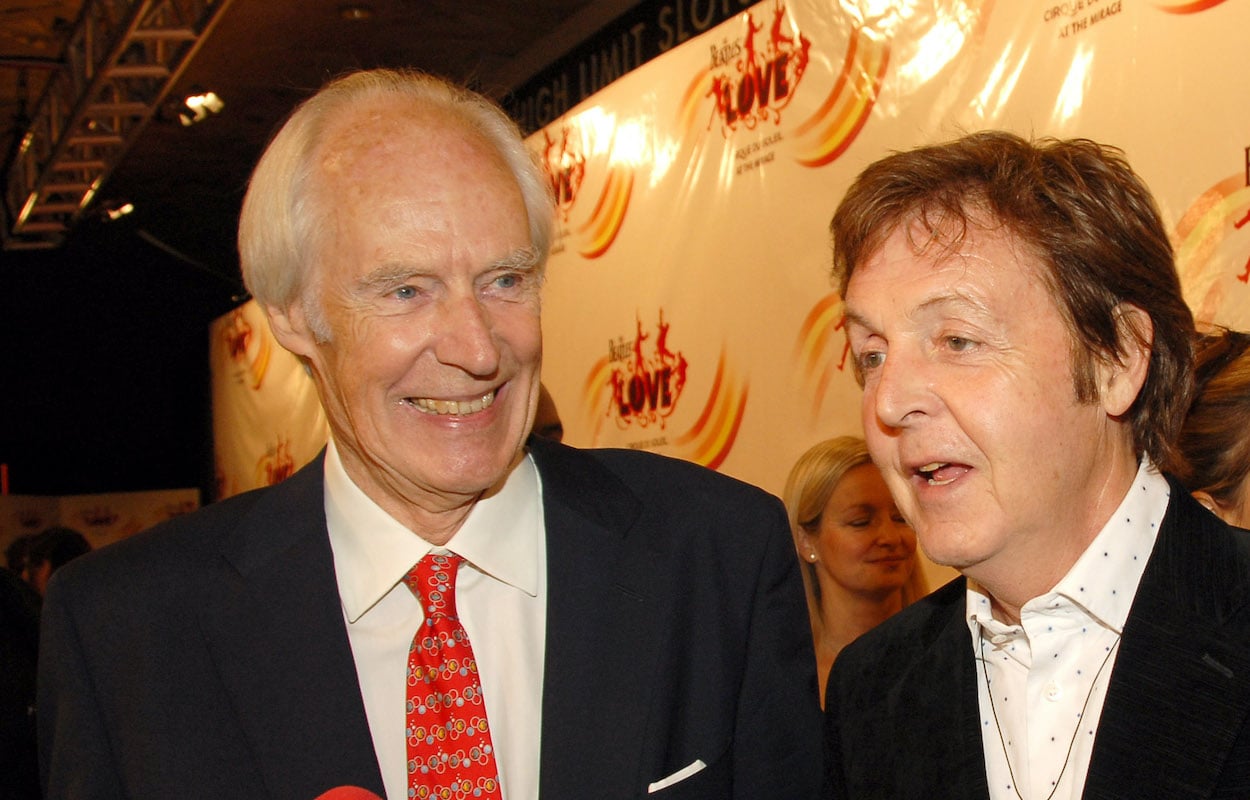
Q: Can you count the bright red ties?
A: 1